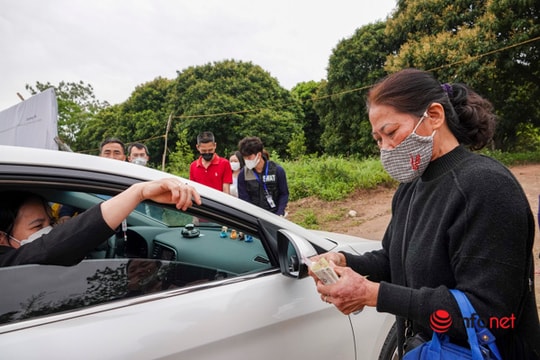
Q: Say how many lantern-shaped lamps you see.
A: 0